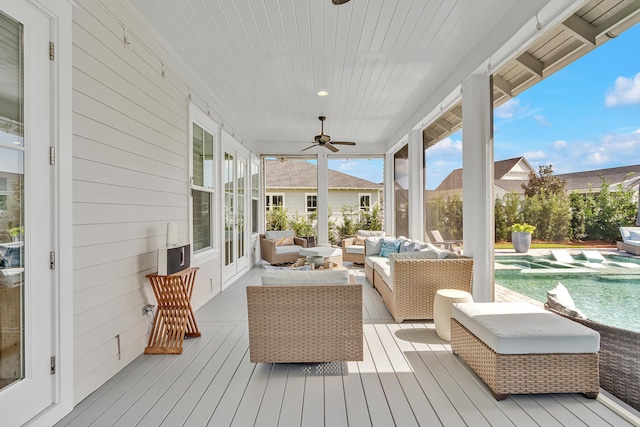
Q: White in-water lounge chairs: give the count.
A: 2